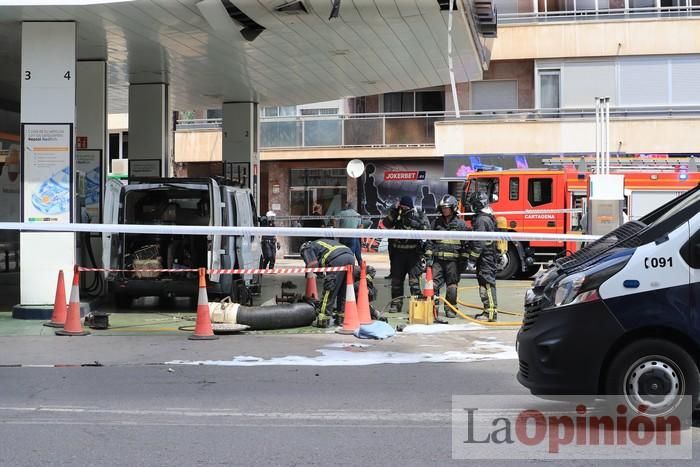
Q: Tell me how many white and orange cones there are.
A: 4